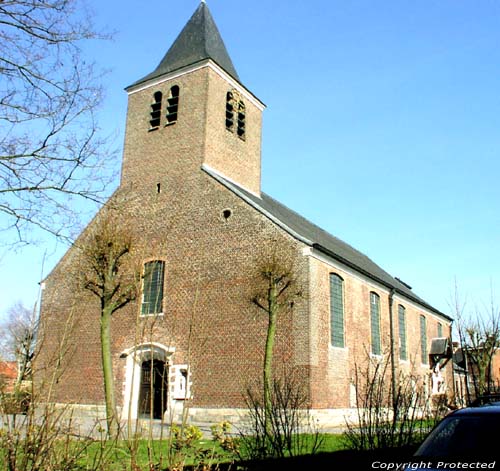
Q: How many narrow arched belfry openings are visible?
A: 4